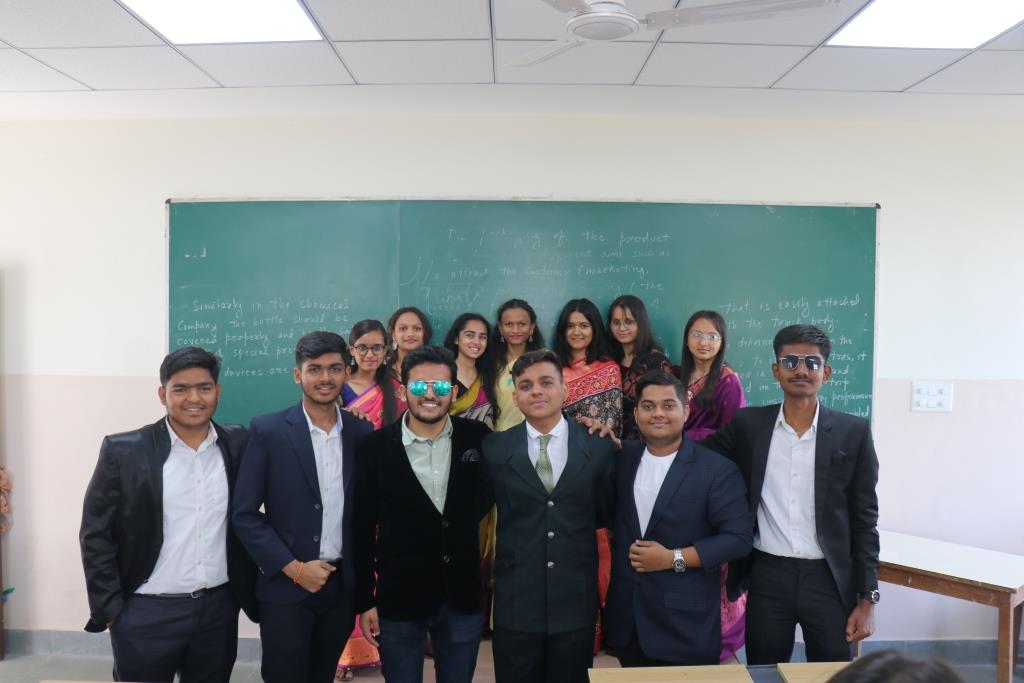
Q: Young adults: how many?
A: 13